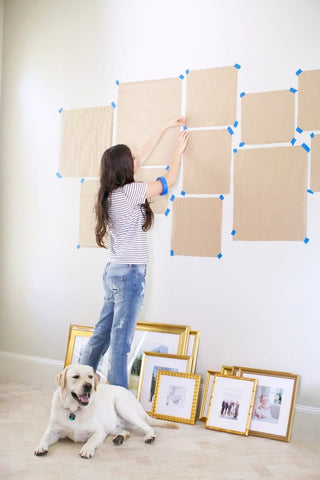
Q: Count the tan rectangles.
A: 11